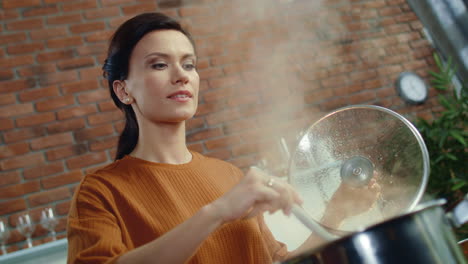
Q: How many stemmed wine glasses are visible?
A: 3